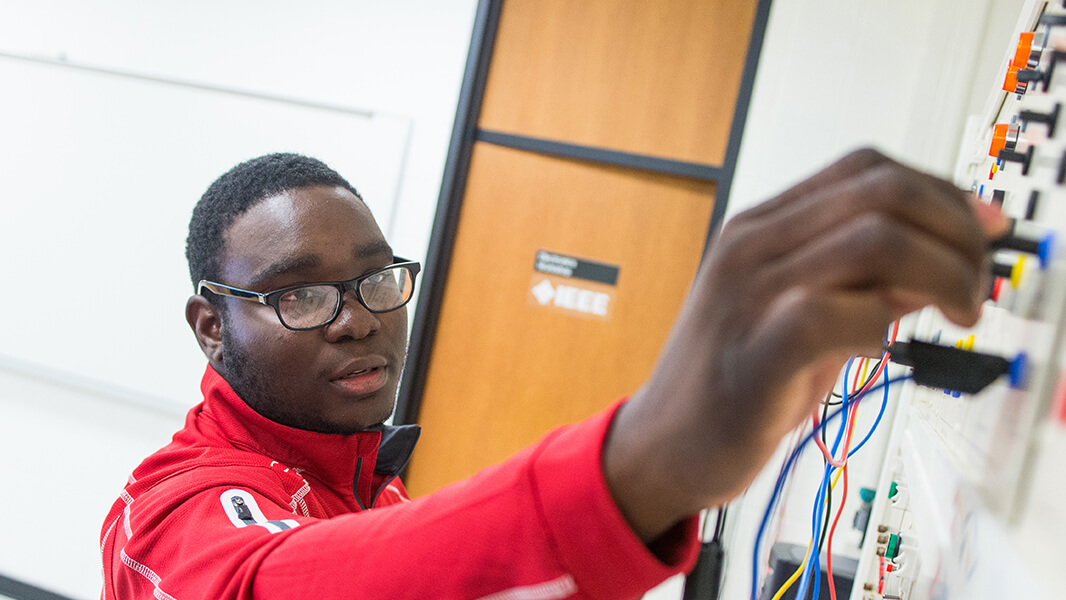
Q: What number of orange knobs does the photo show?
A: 3